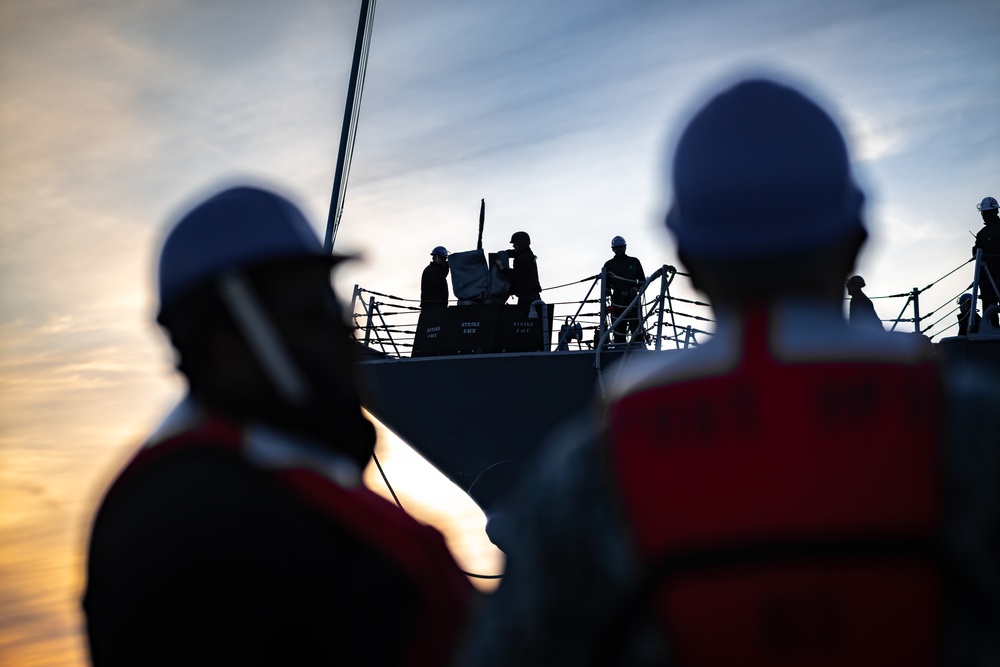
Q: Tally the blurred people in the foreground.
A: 2